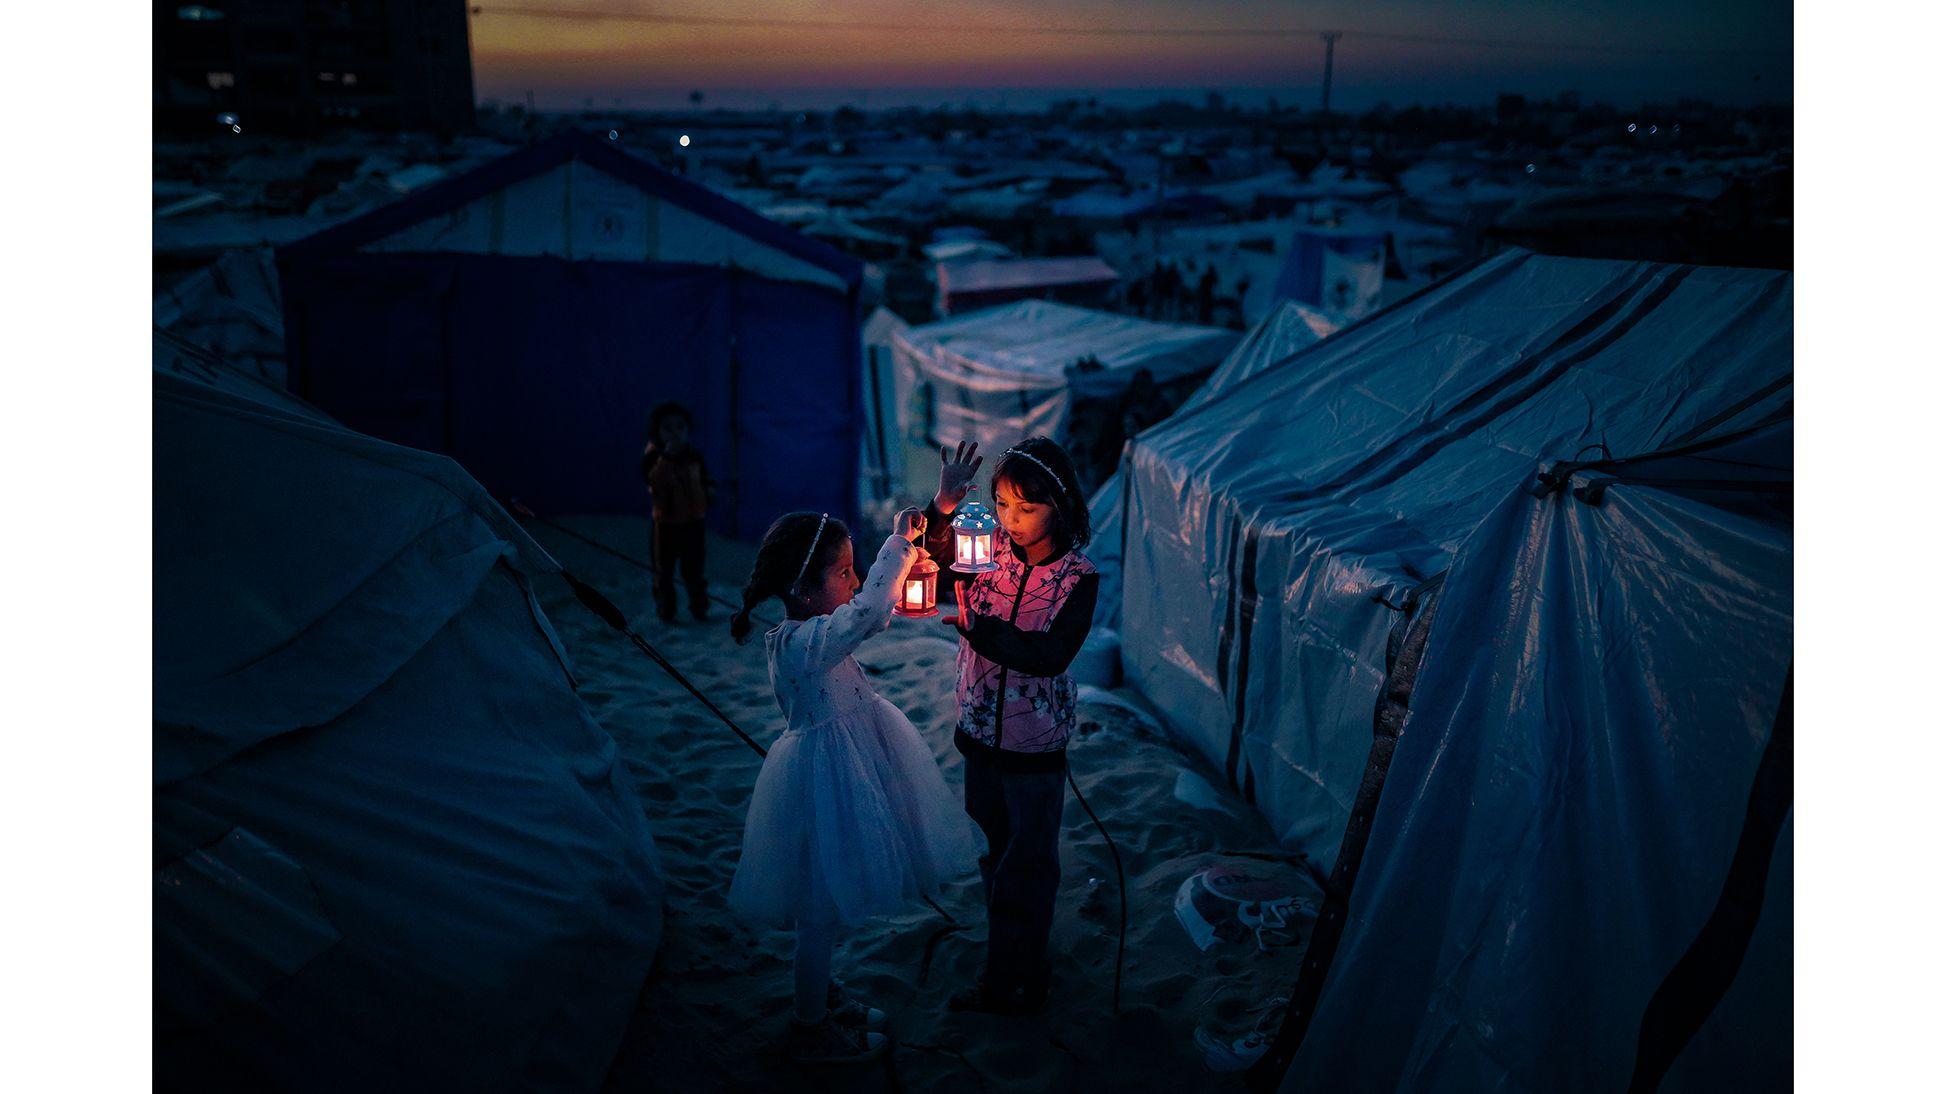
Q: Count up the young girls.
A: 2